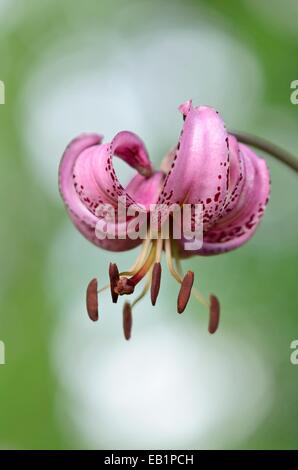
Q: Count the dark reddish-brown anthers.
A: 6